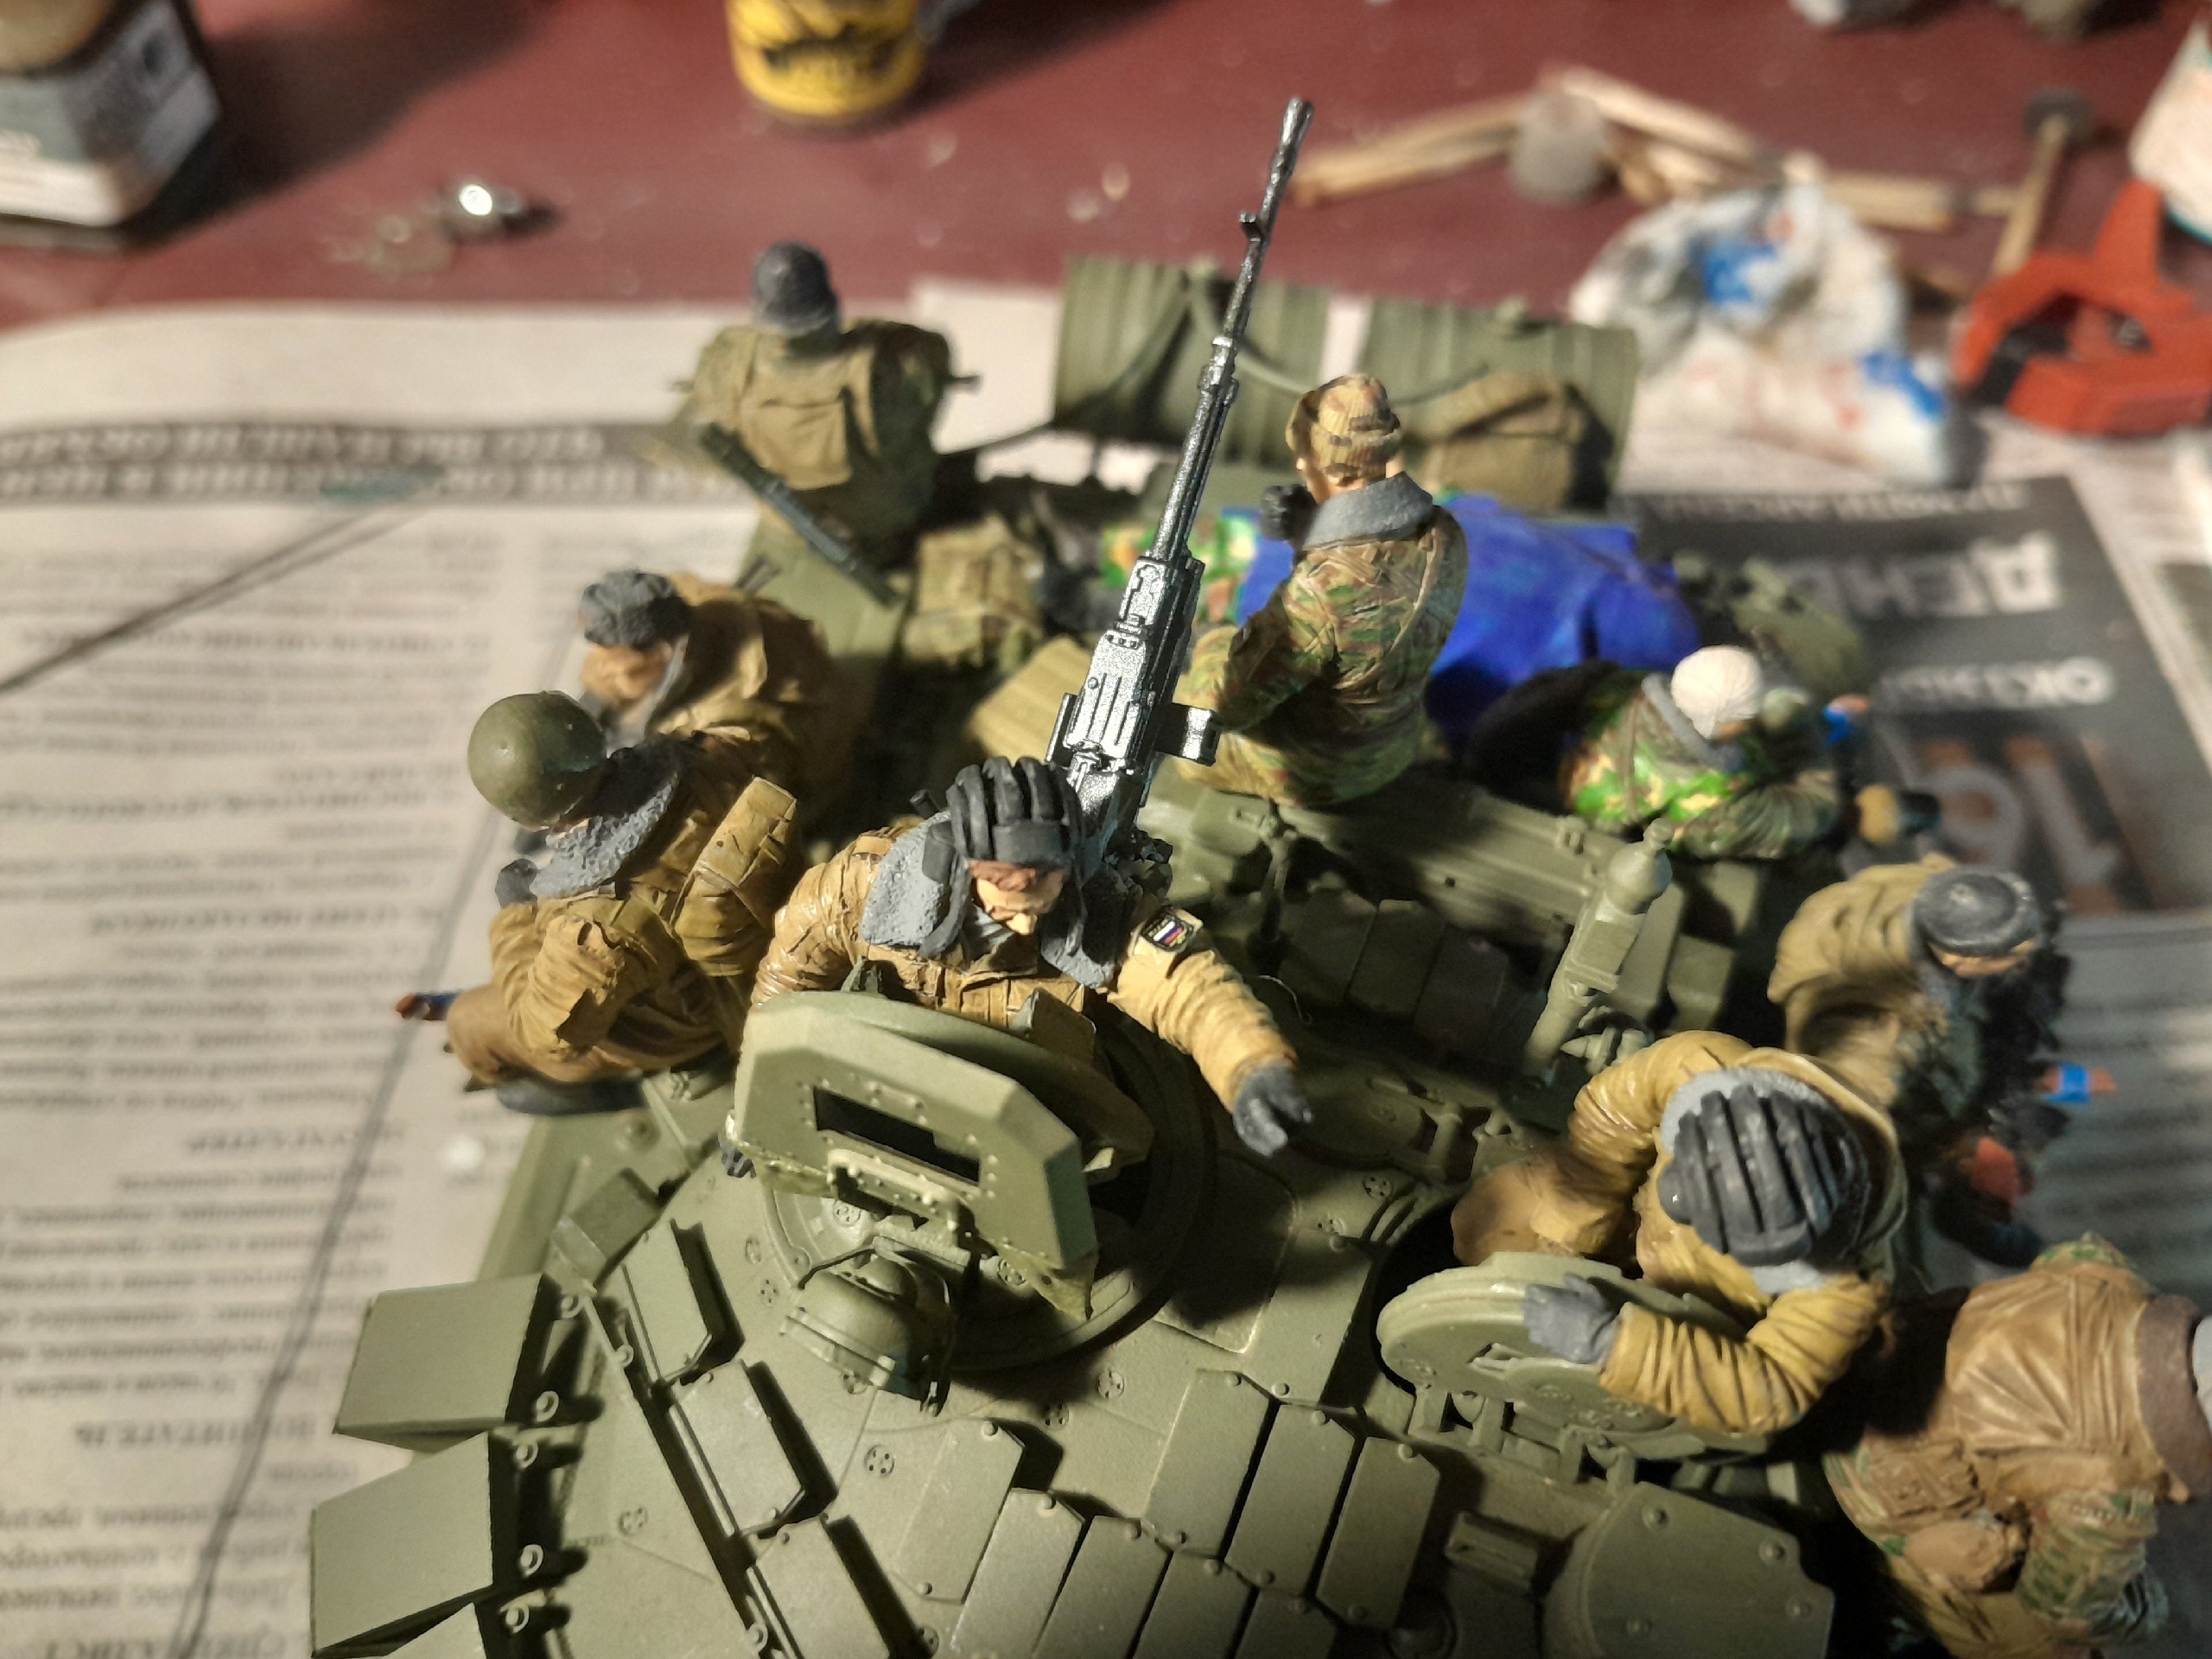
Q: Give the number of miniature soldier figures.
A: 9